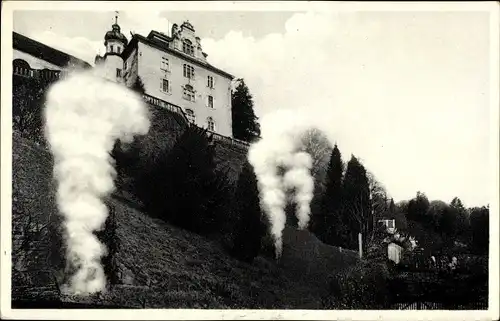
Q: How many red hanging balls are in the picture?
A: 0